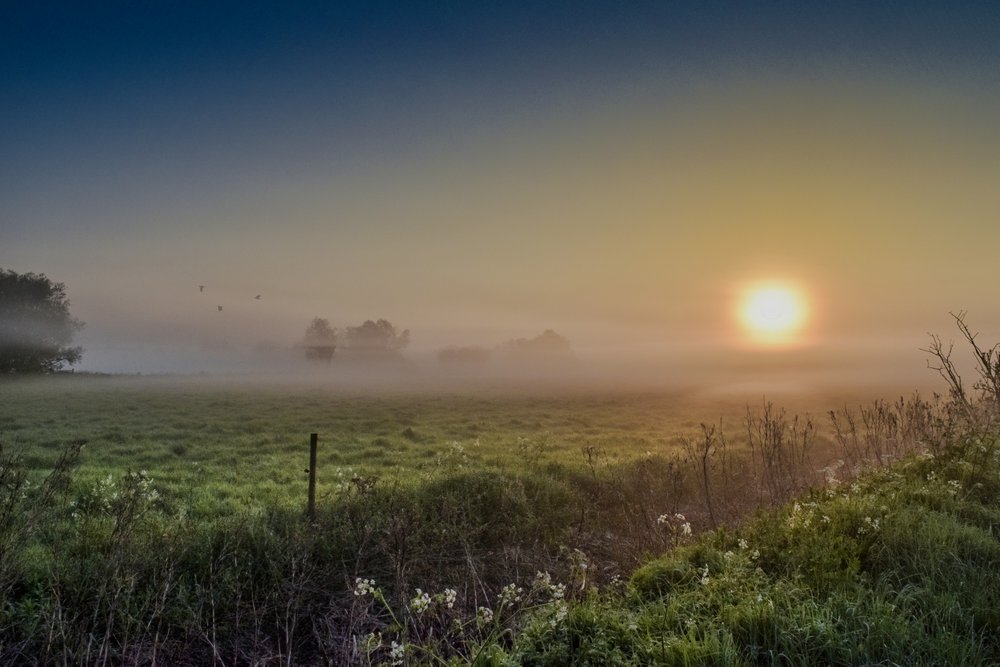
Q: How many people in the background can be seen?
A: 0